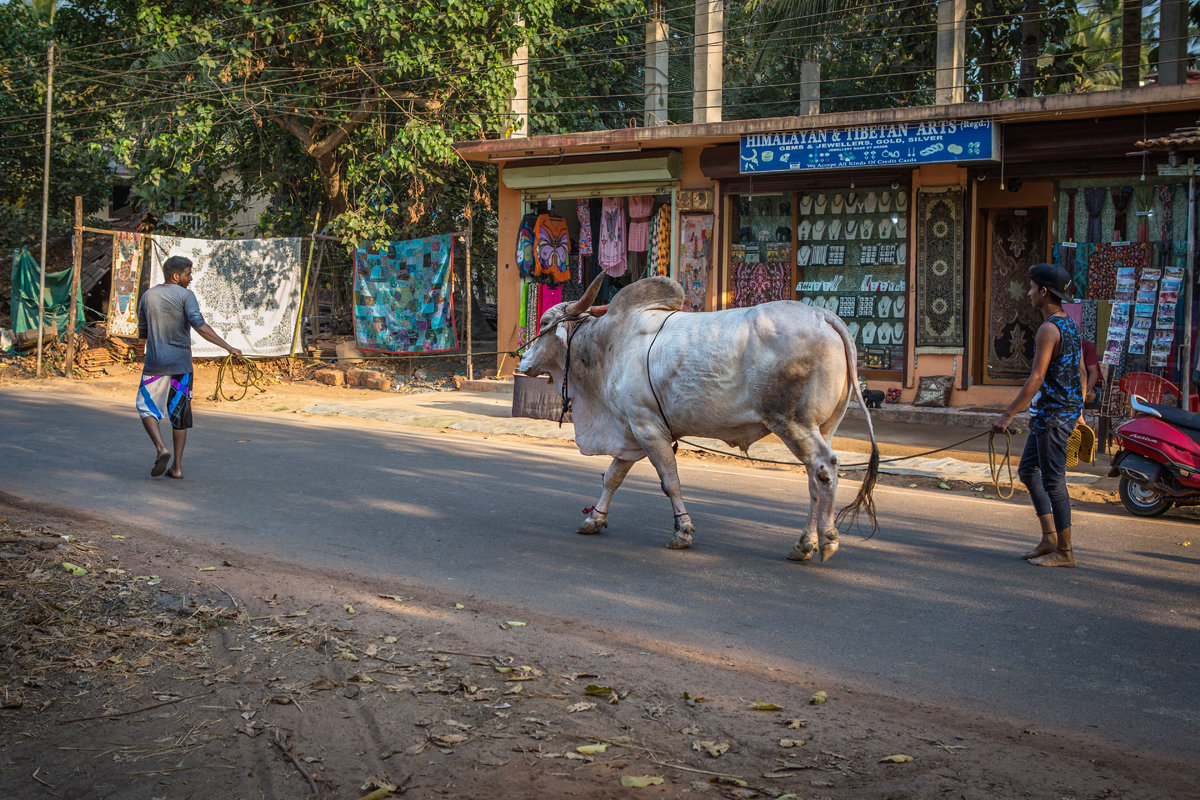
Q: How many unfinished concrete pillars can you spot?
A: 6